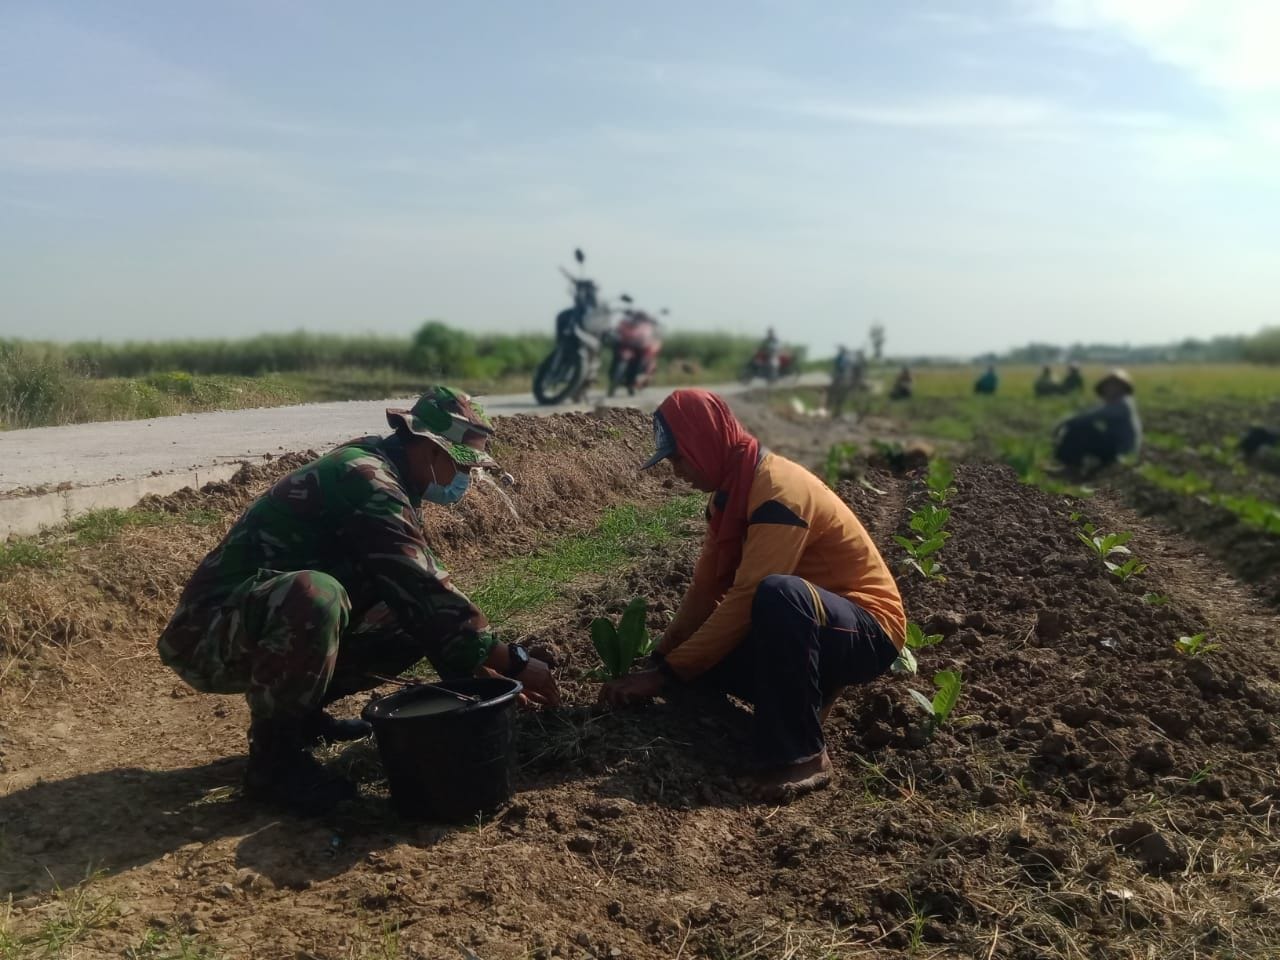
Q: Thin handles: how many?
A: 1